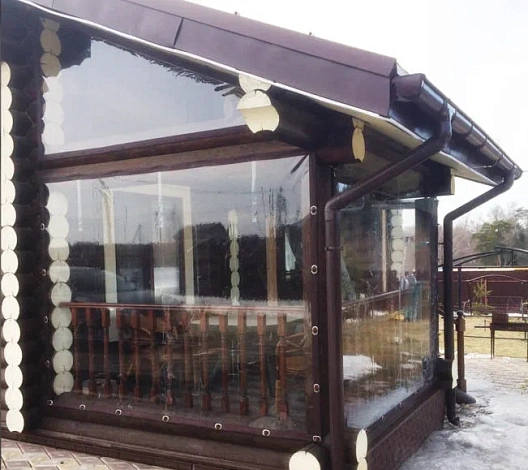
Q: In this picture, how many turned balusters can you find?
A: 13